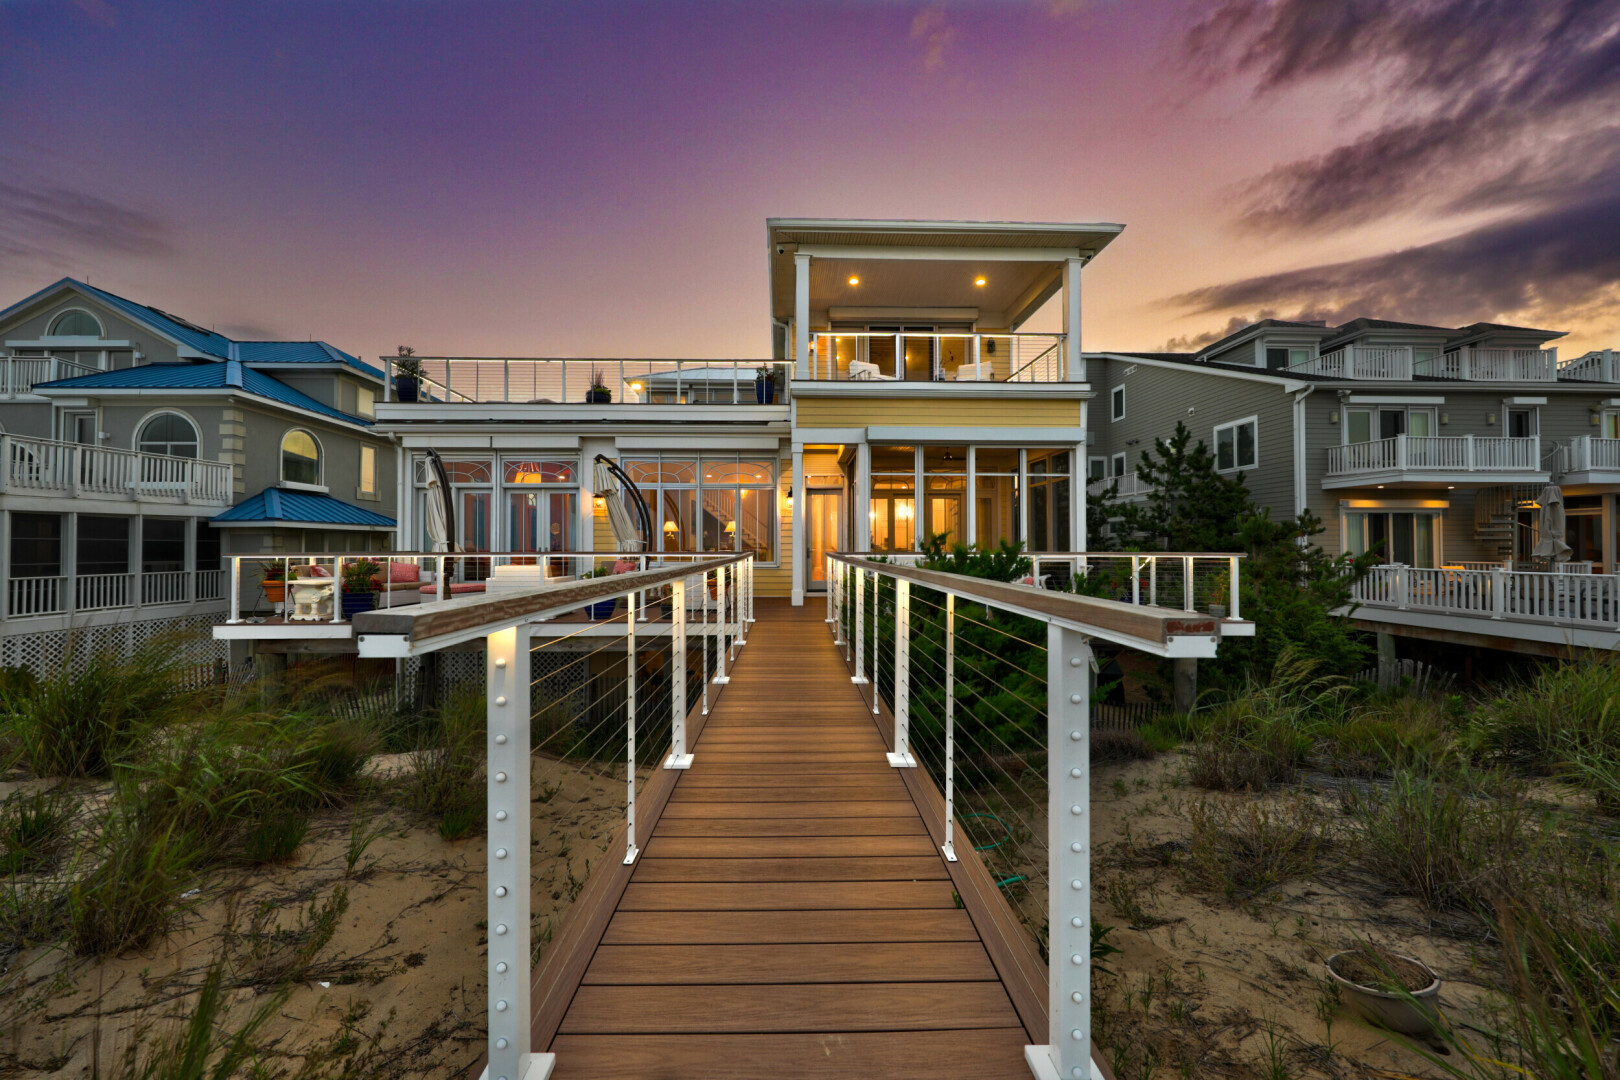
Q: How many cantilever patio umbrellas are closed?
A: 2